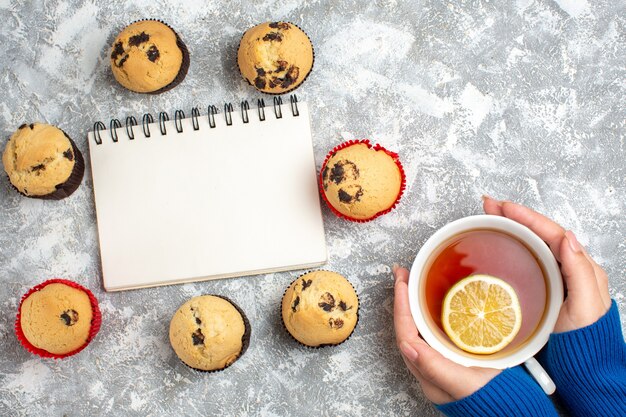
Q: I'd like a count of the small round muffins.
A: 7